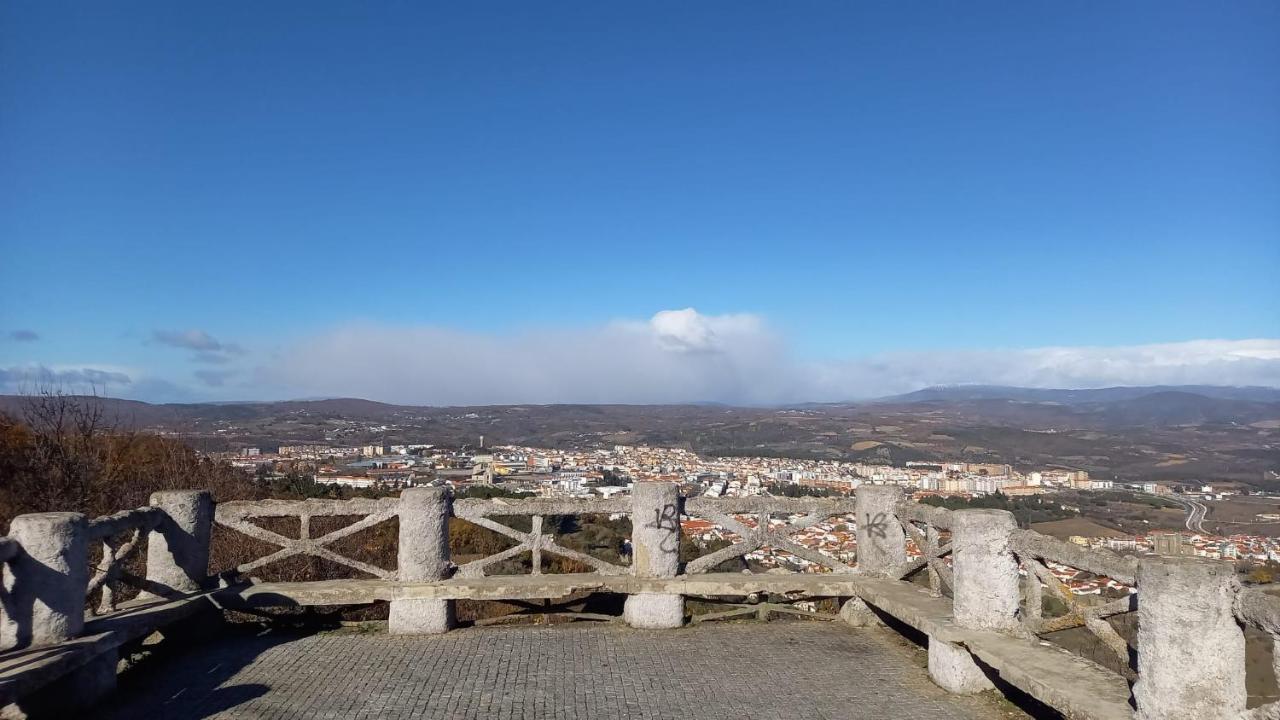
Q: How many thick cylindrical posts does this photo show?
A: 7